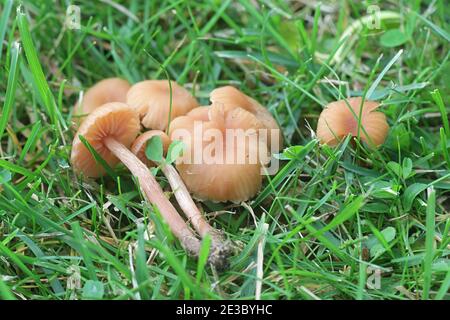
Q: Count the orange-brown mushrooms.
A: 7